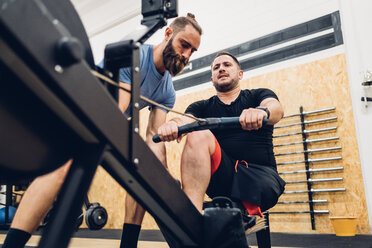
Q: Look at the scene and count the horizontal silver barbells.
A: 11